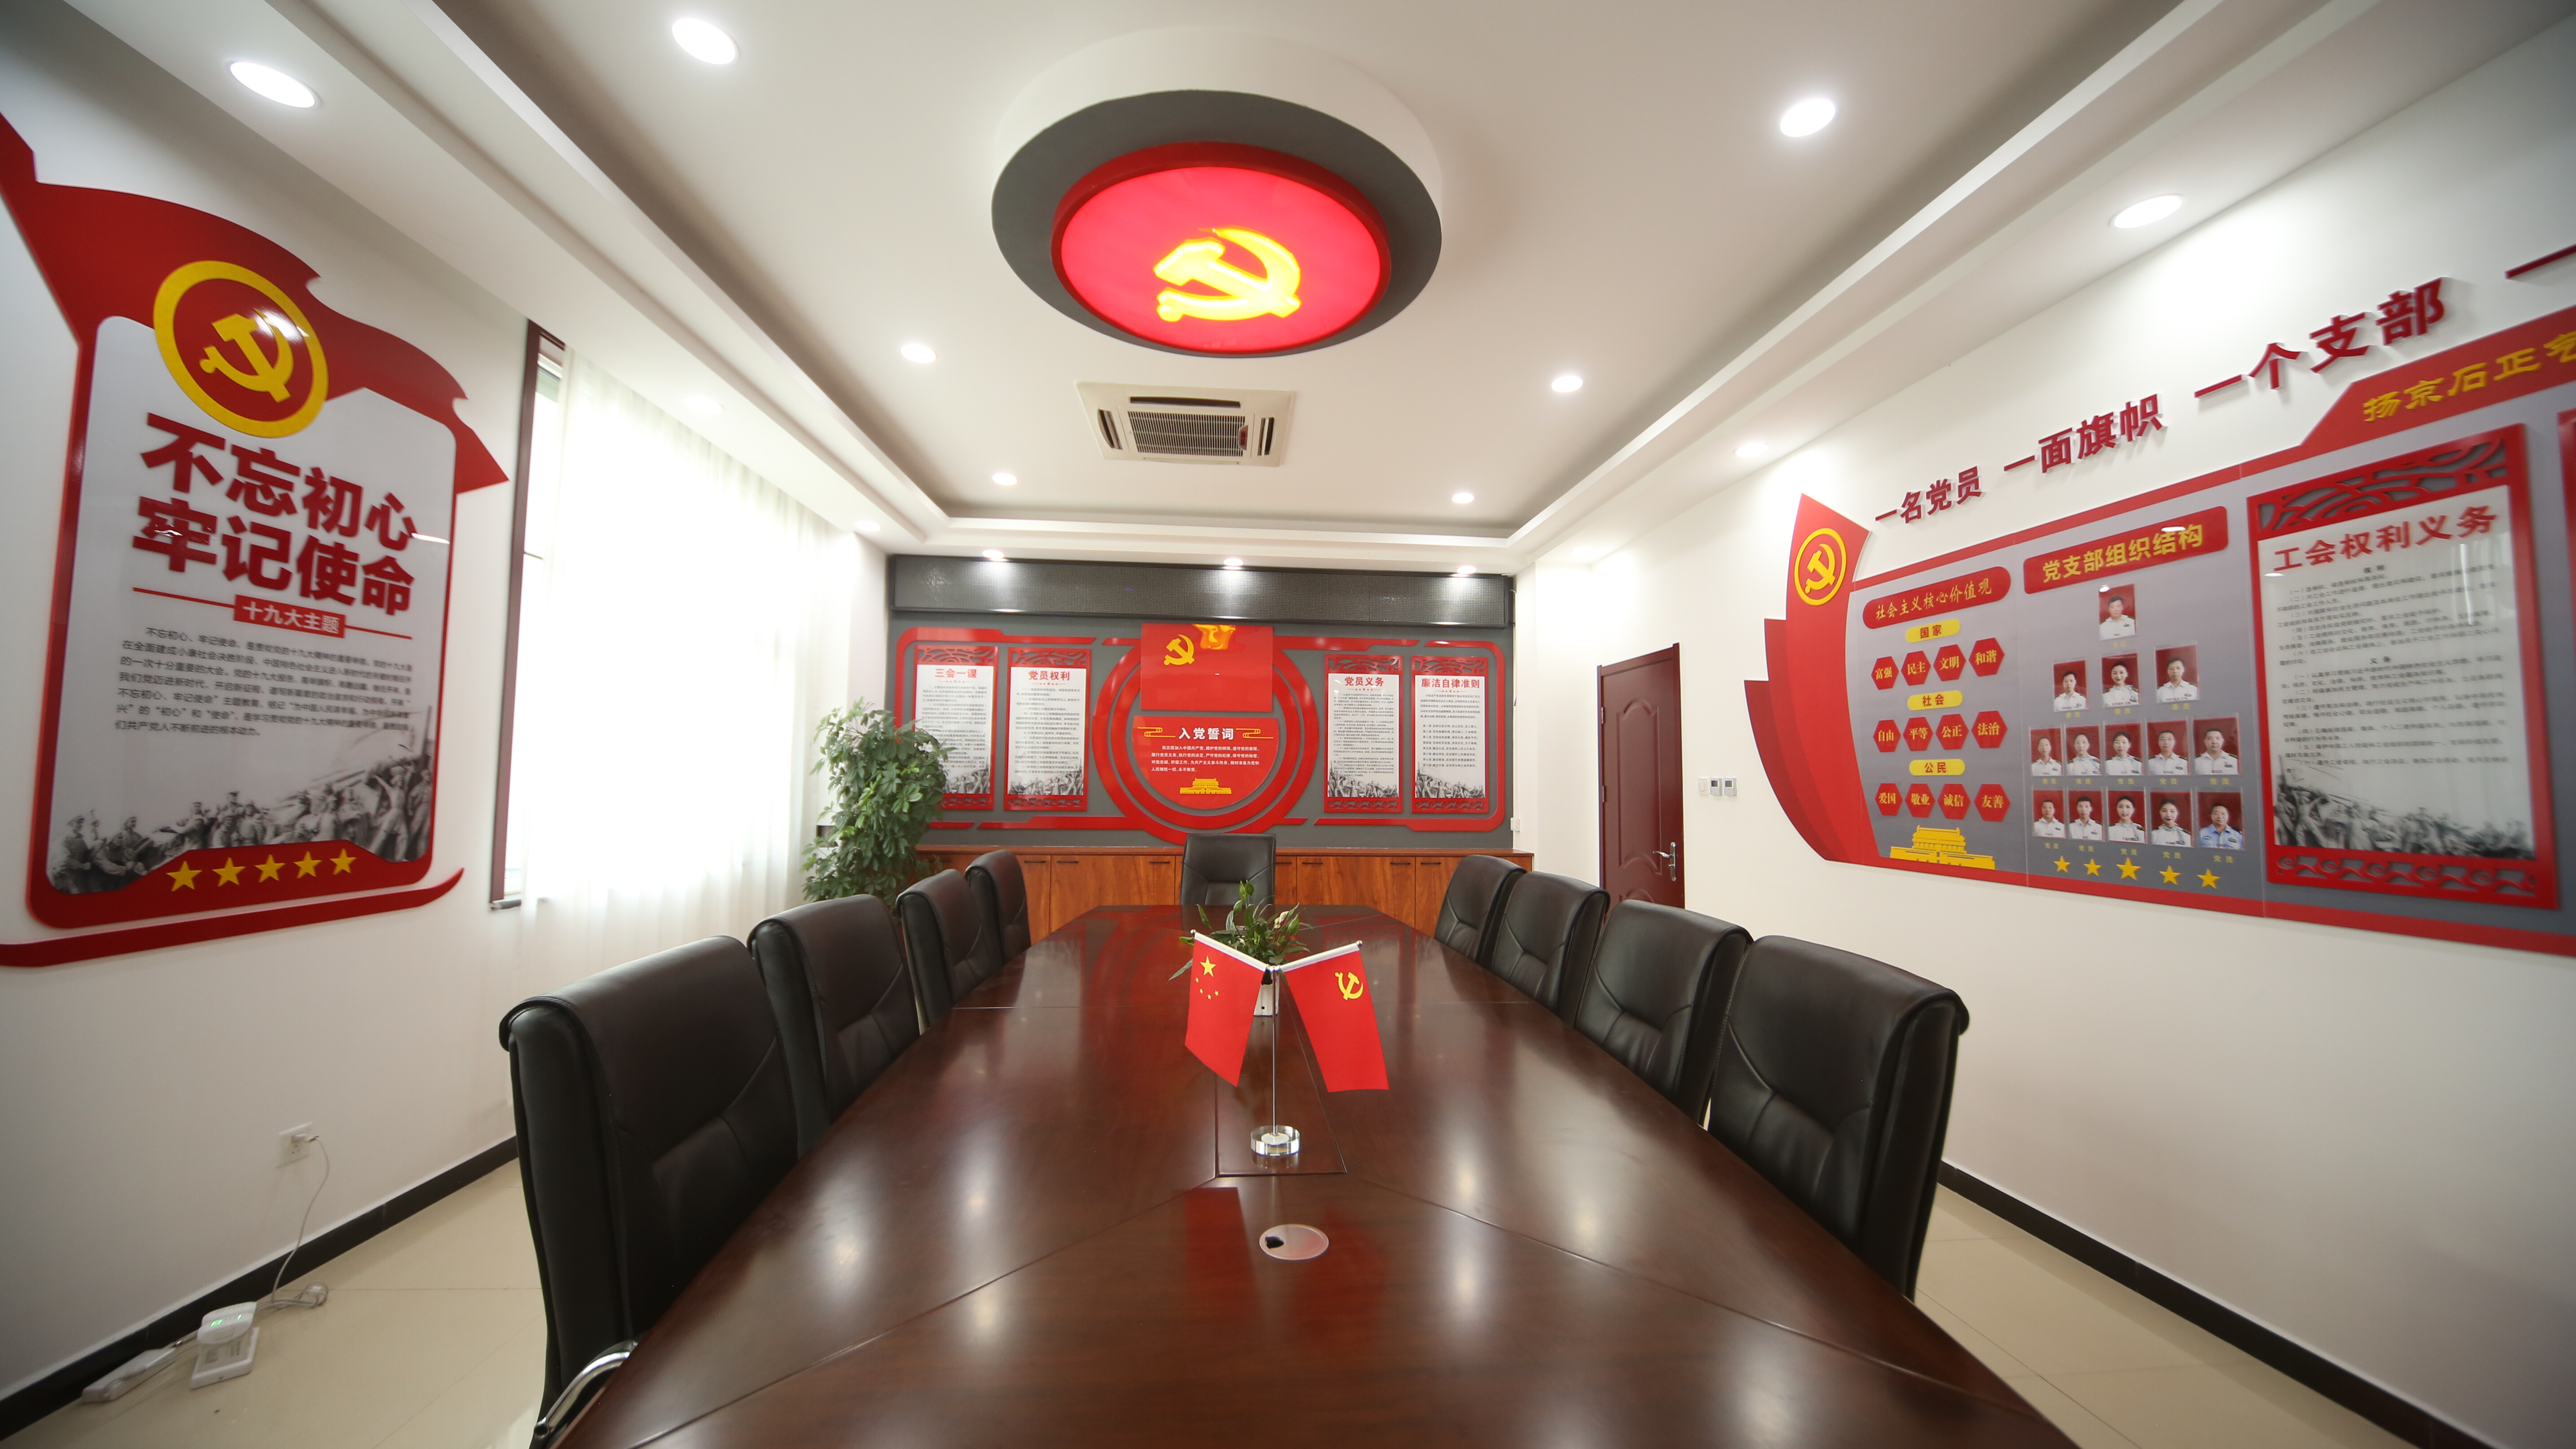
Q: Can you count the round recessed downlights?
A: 15